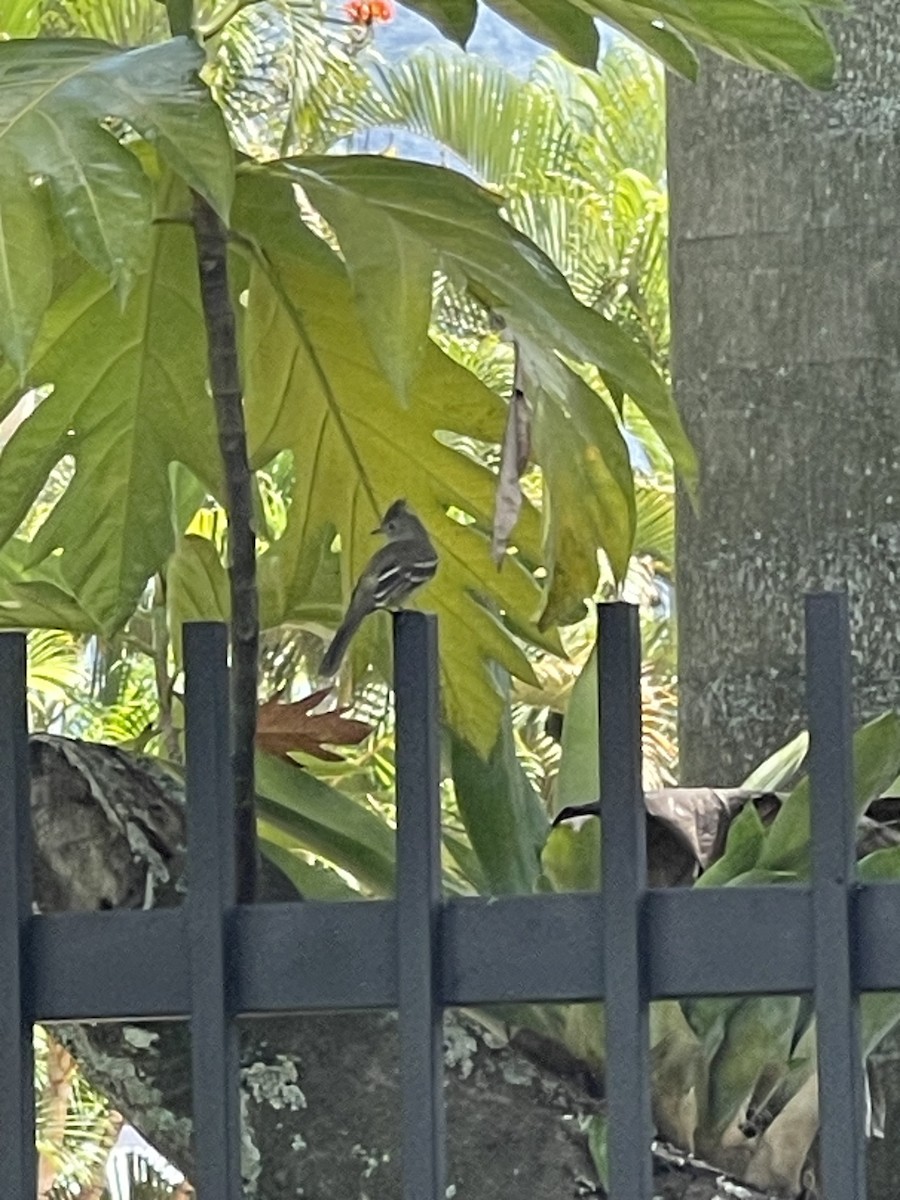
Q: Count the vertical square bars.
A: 5